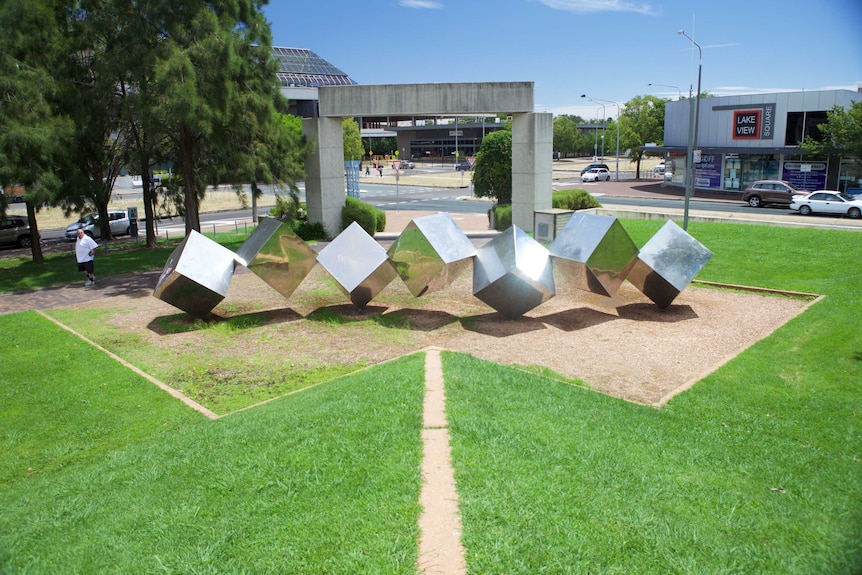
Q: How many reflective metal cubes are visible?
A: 7